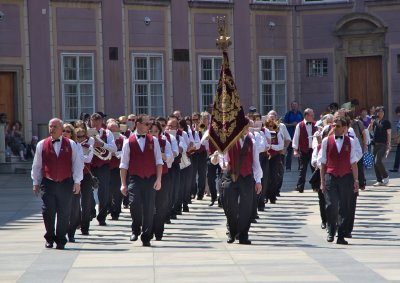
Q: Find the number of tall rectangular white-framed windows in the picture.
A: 4